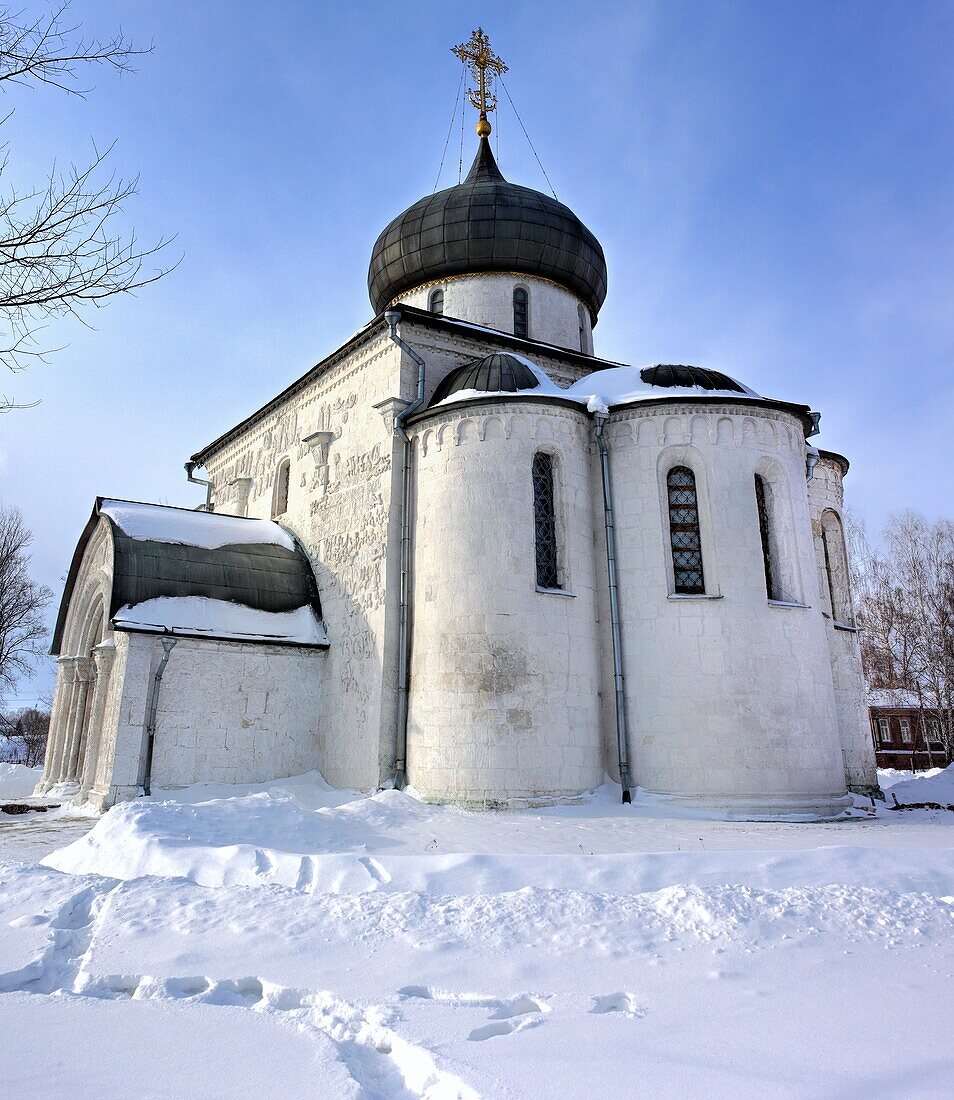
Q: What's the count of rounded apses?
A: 3